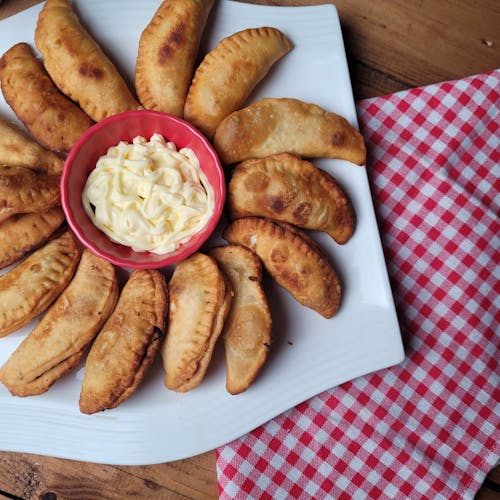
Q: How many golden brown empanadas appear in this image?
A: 15